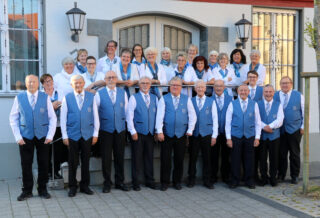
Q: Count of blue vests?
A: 11